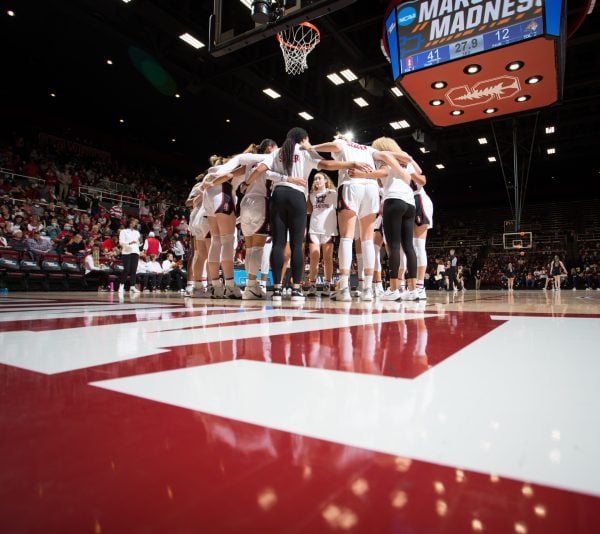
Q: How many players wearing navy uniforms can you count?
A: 3